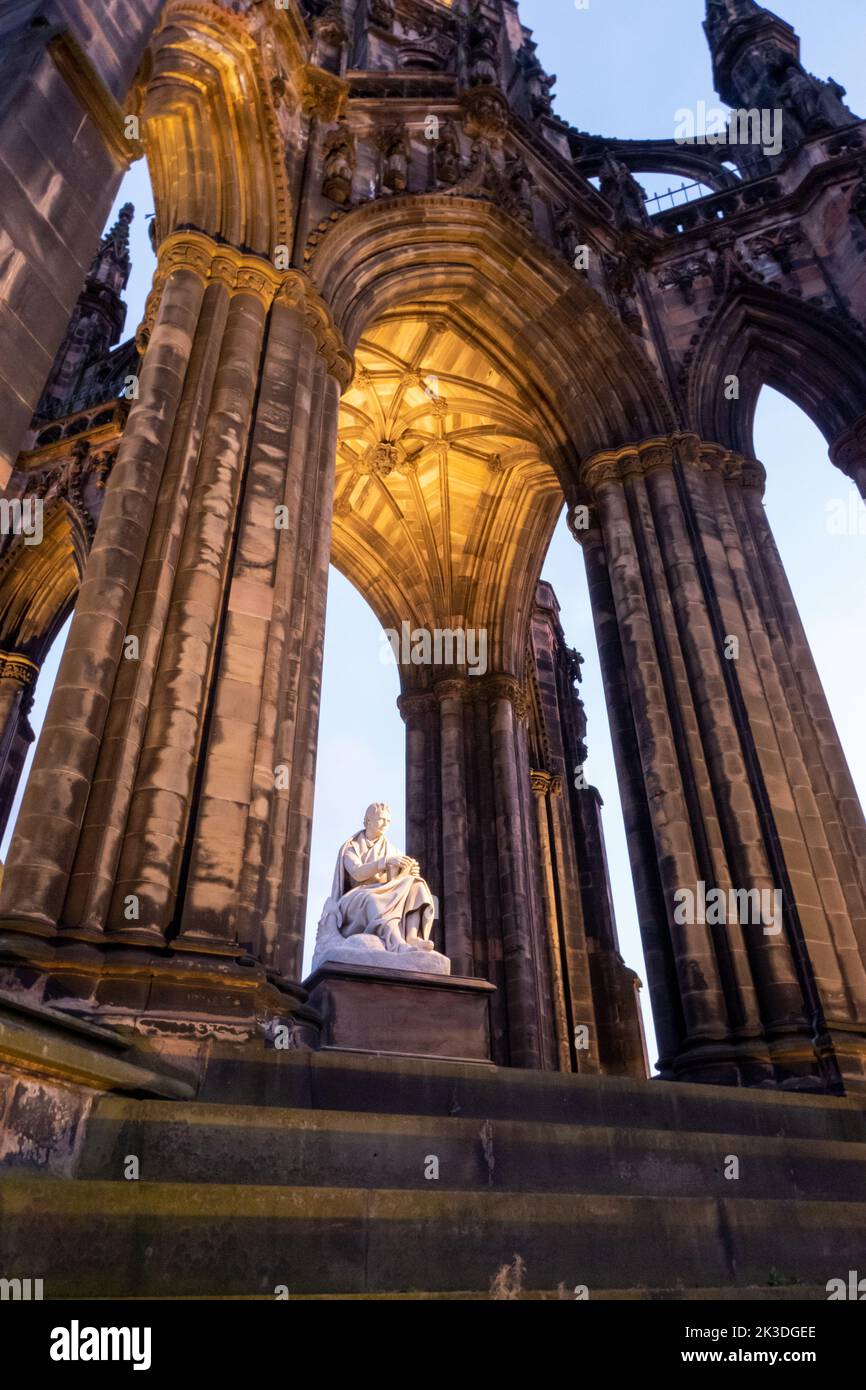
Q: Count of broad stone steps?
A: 3